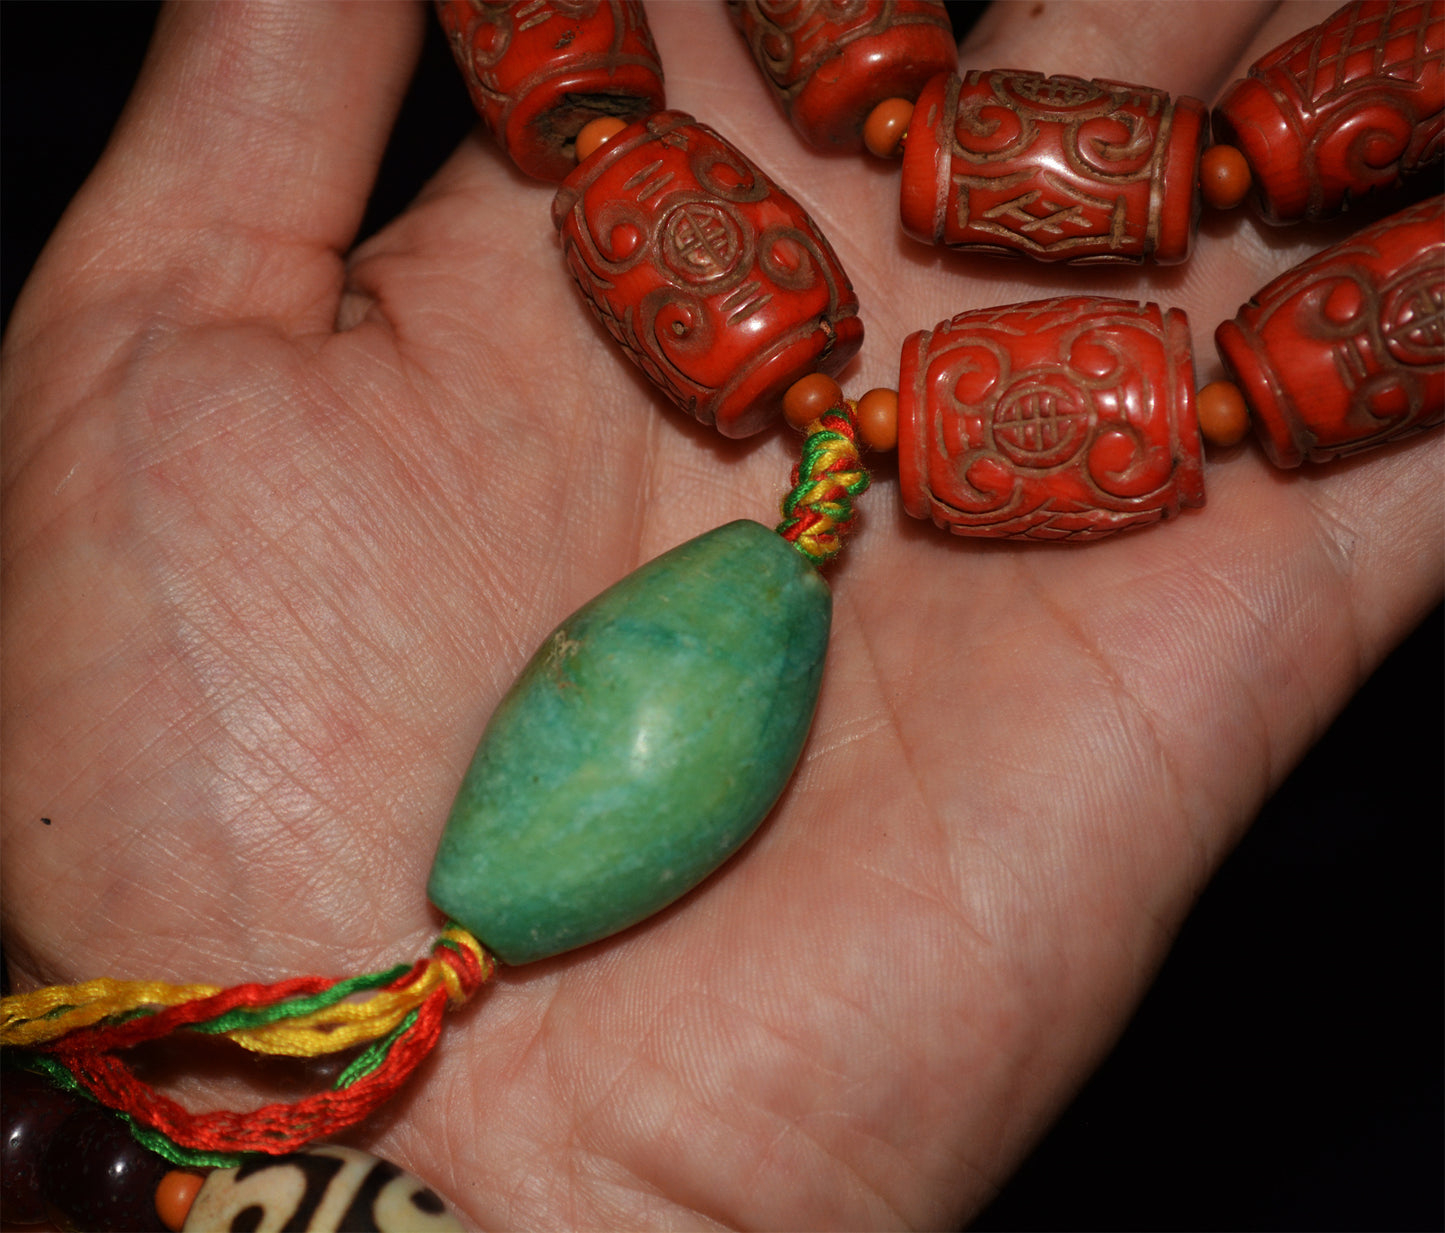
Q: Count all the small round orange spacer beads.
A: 7